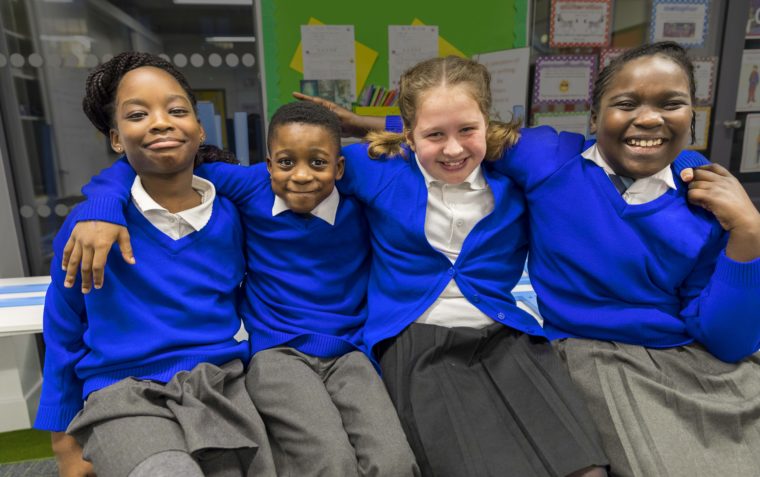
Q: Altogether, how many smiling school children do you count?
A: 4